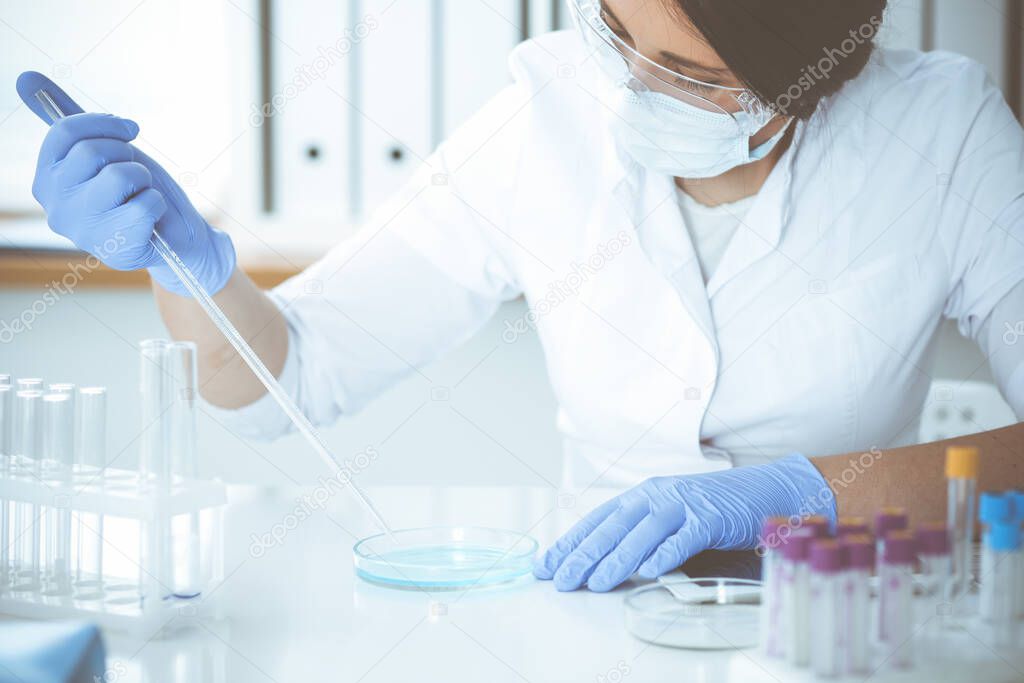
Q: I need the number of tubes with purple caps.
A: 9